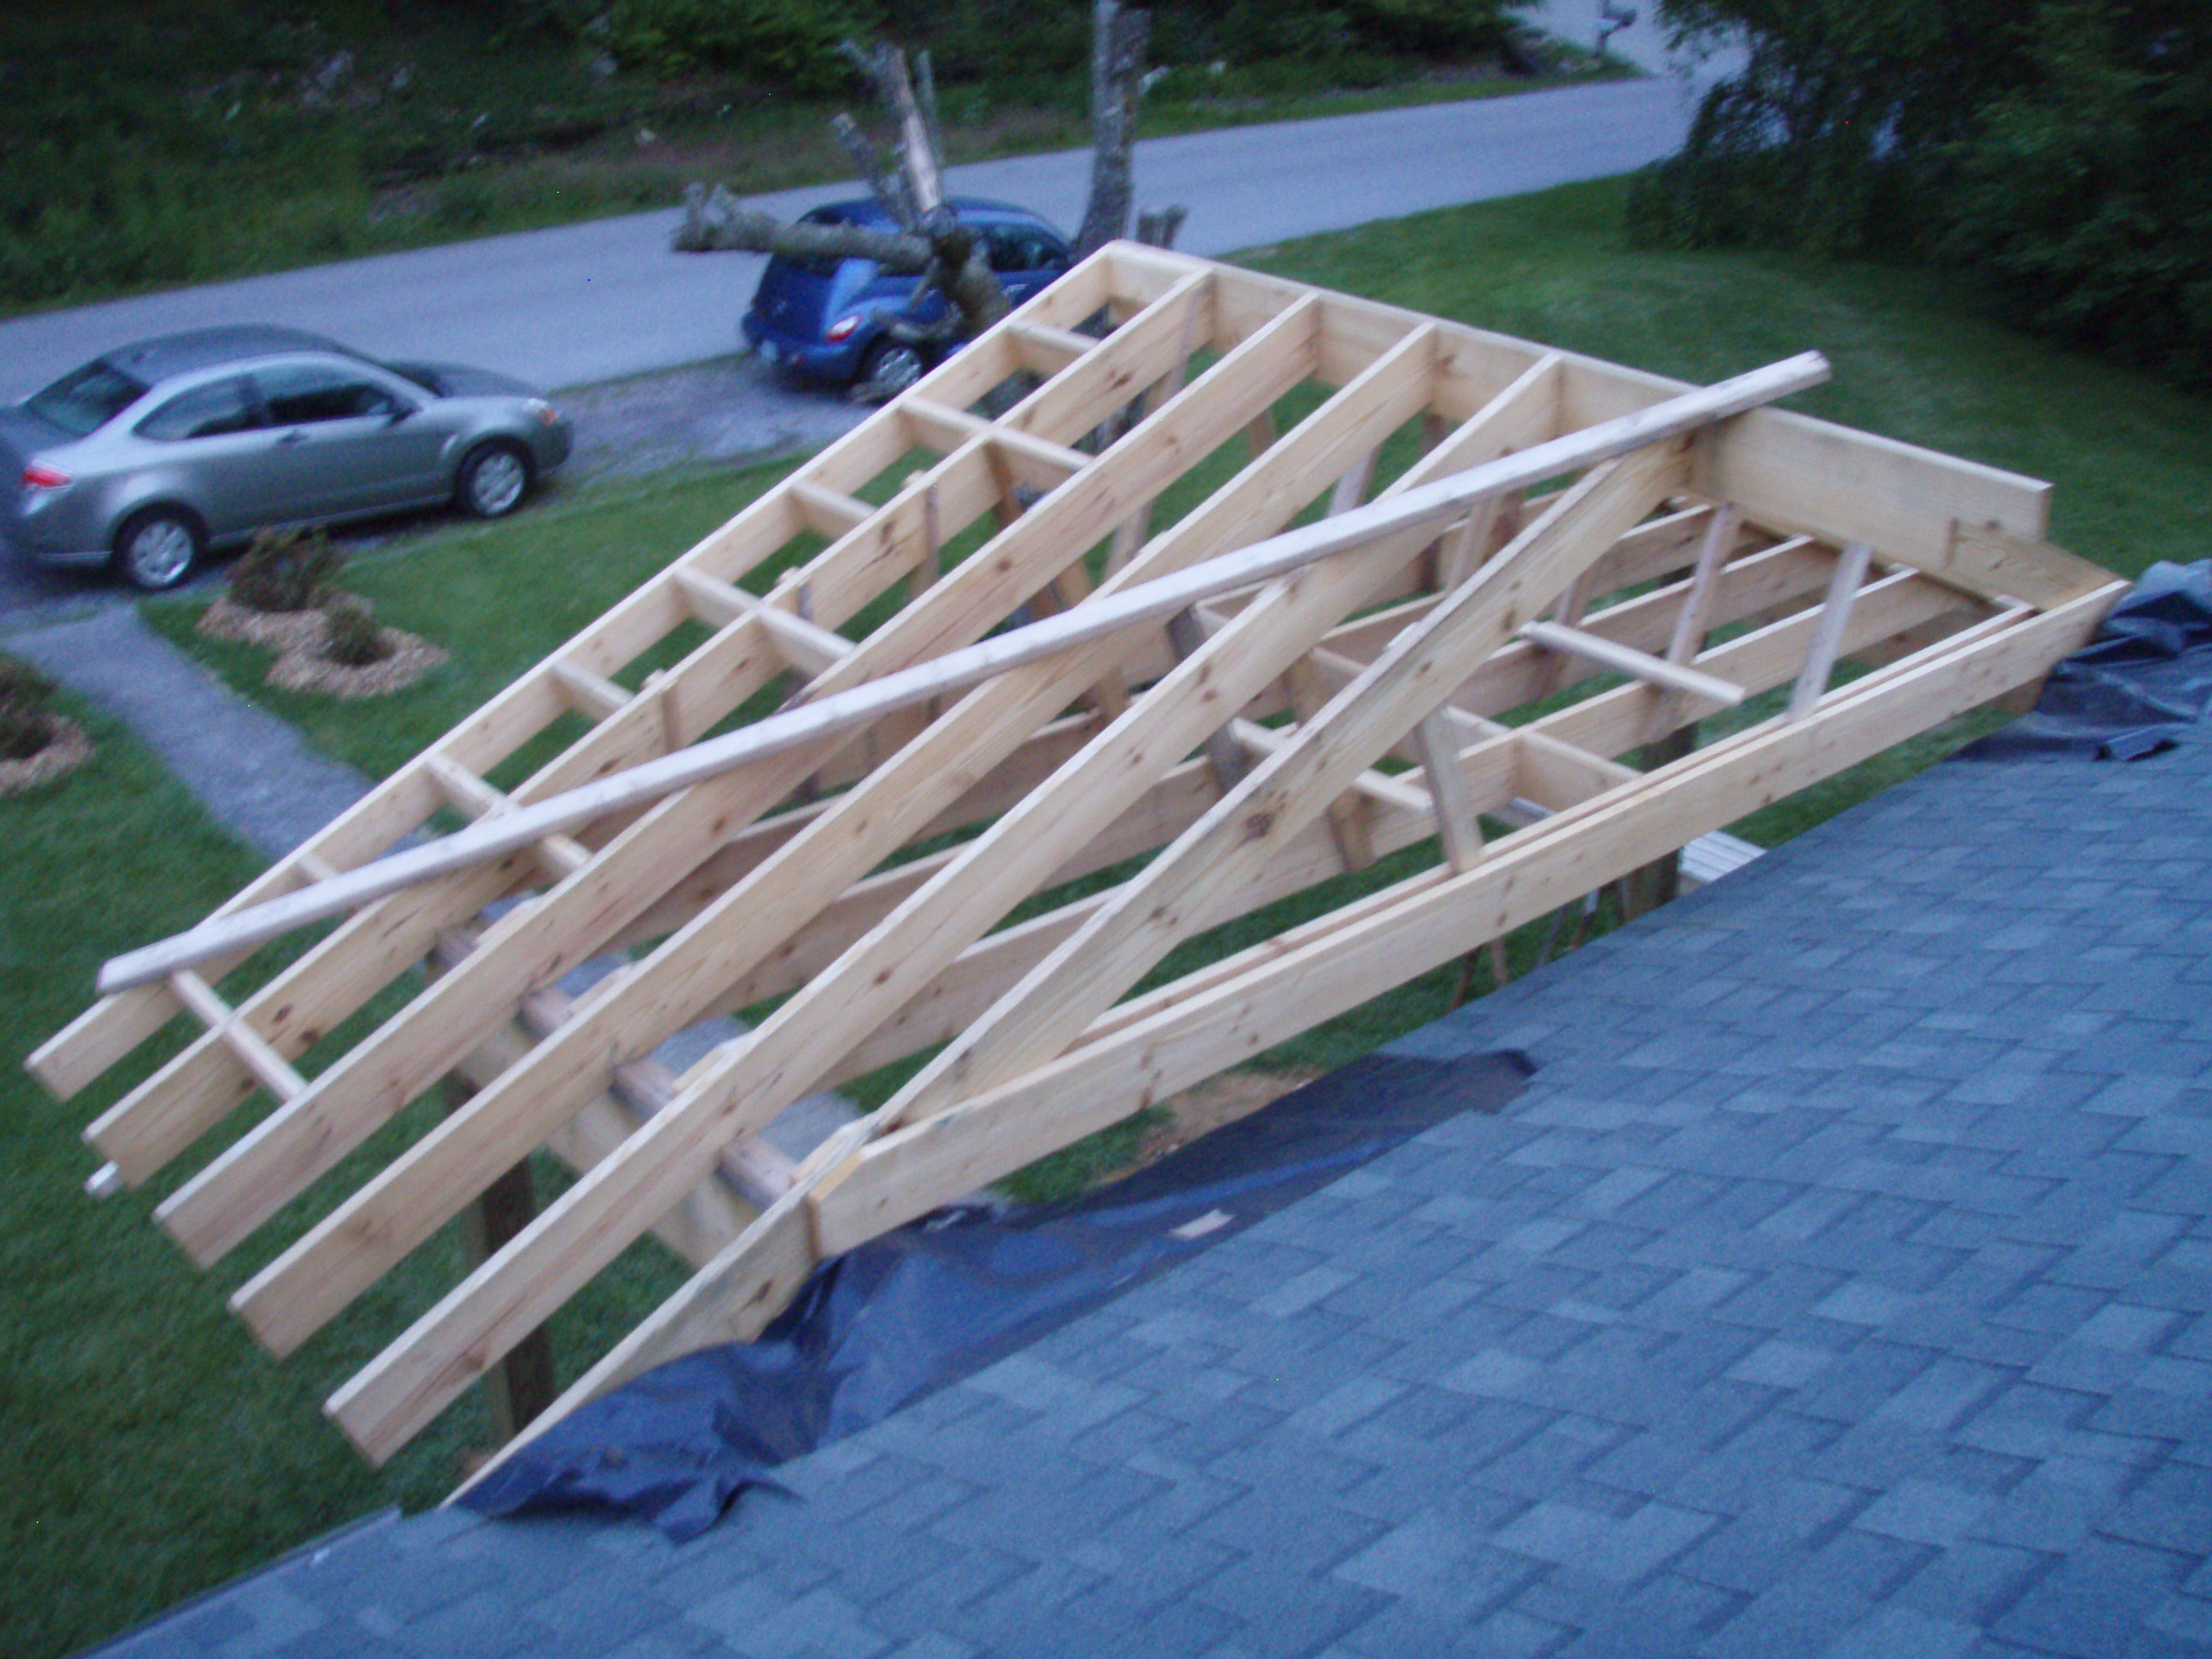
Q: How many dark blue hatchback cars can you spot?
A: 1